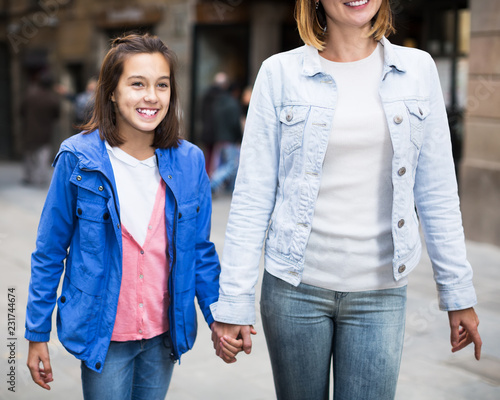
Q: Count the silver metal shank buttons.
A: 6